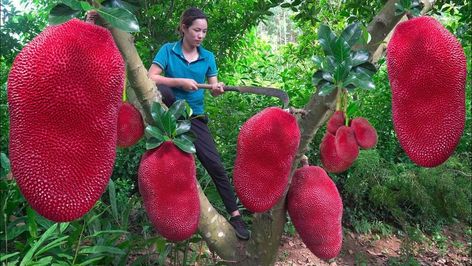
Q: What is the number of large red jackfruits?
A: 5